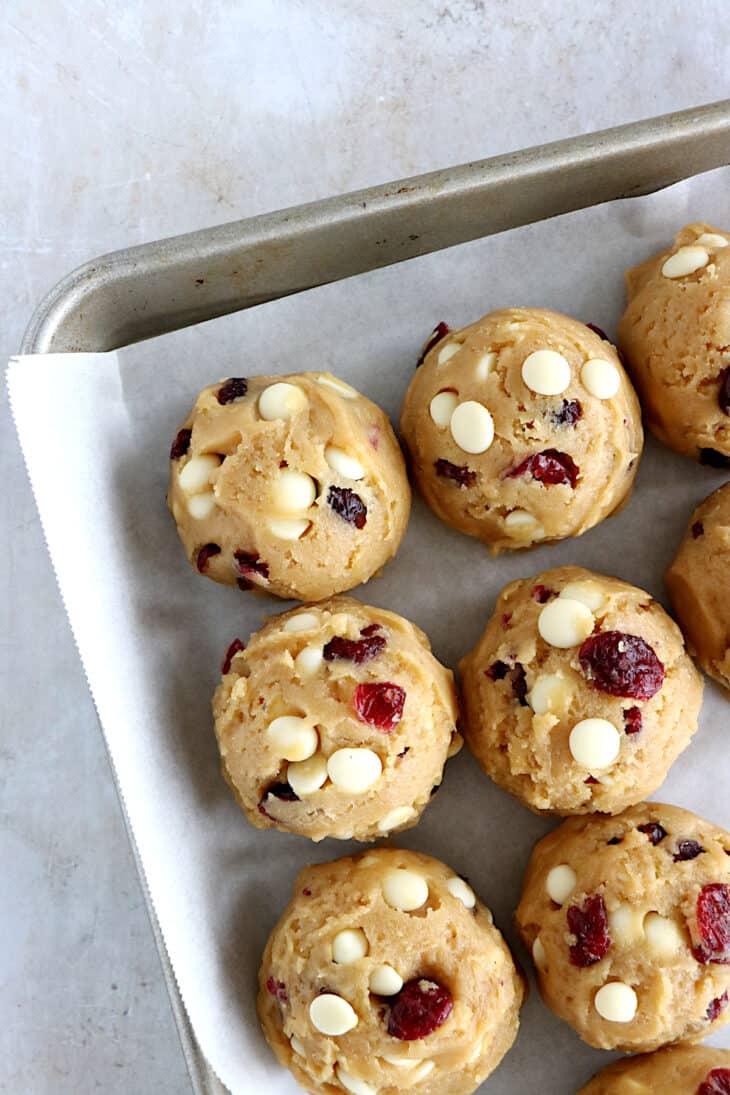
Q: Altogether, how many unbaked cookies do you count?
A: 9